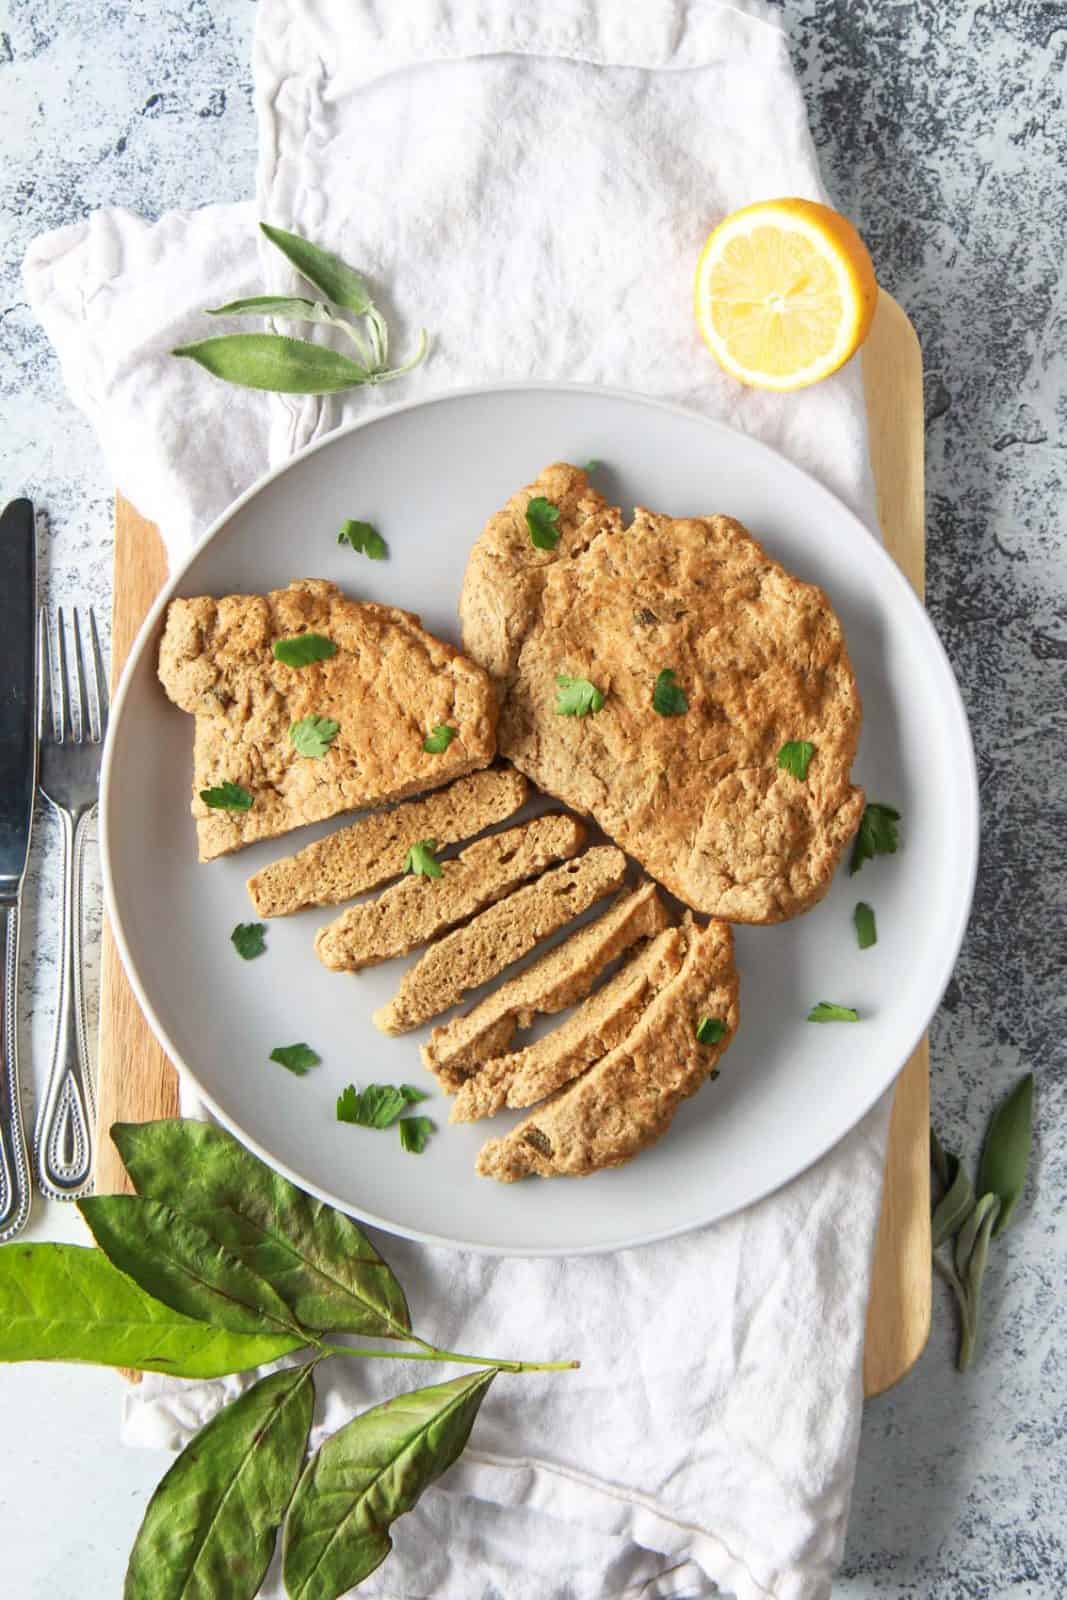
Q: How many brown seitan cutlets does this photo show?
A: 2